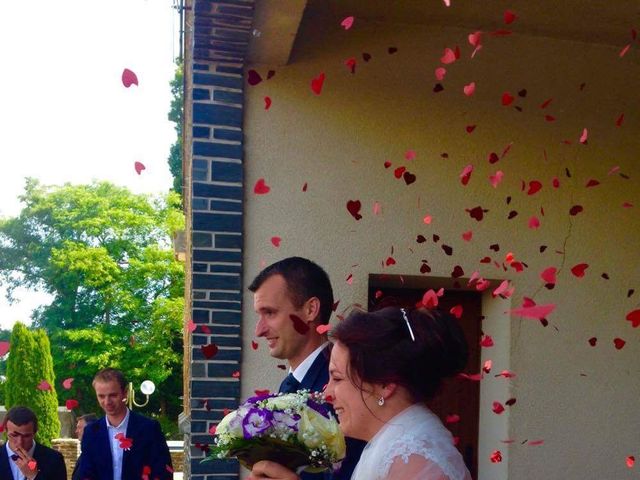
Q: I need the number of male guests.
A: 3